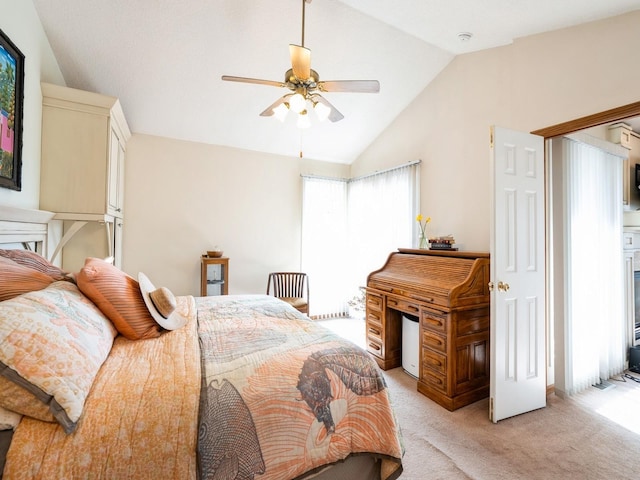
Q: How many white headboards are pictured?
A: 1